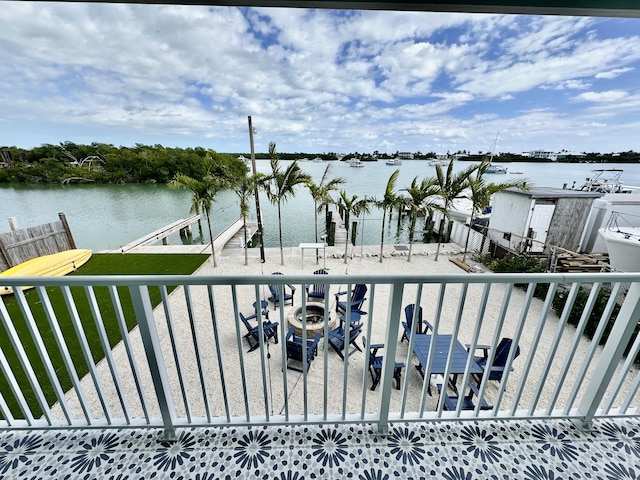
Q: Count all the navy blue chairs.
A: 10